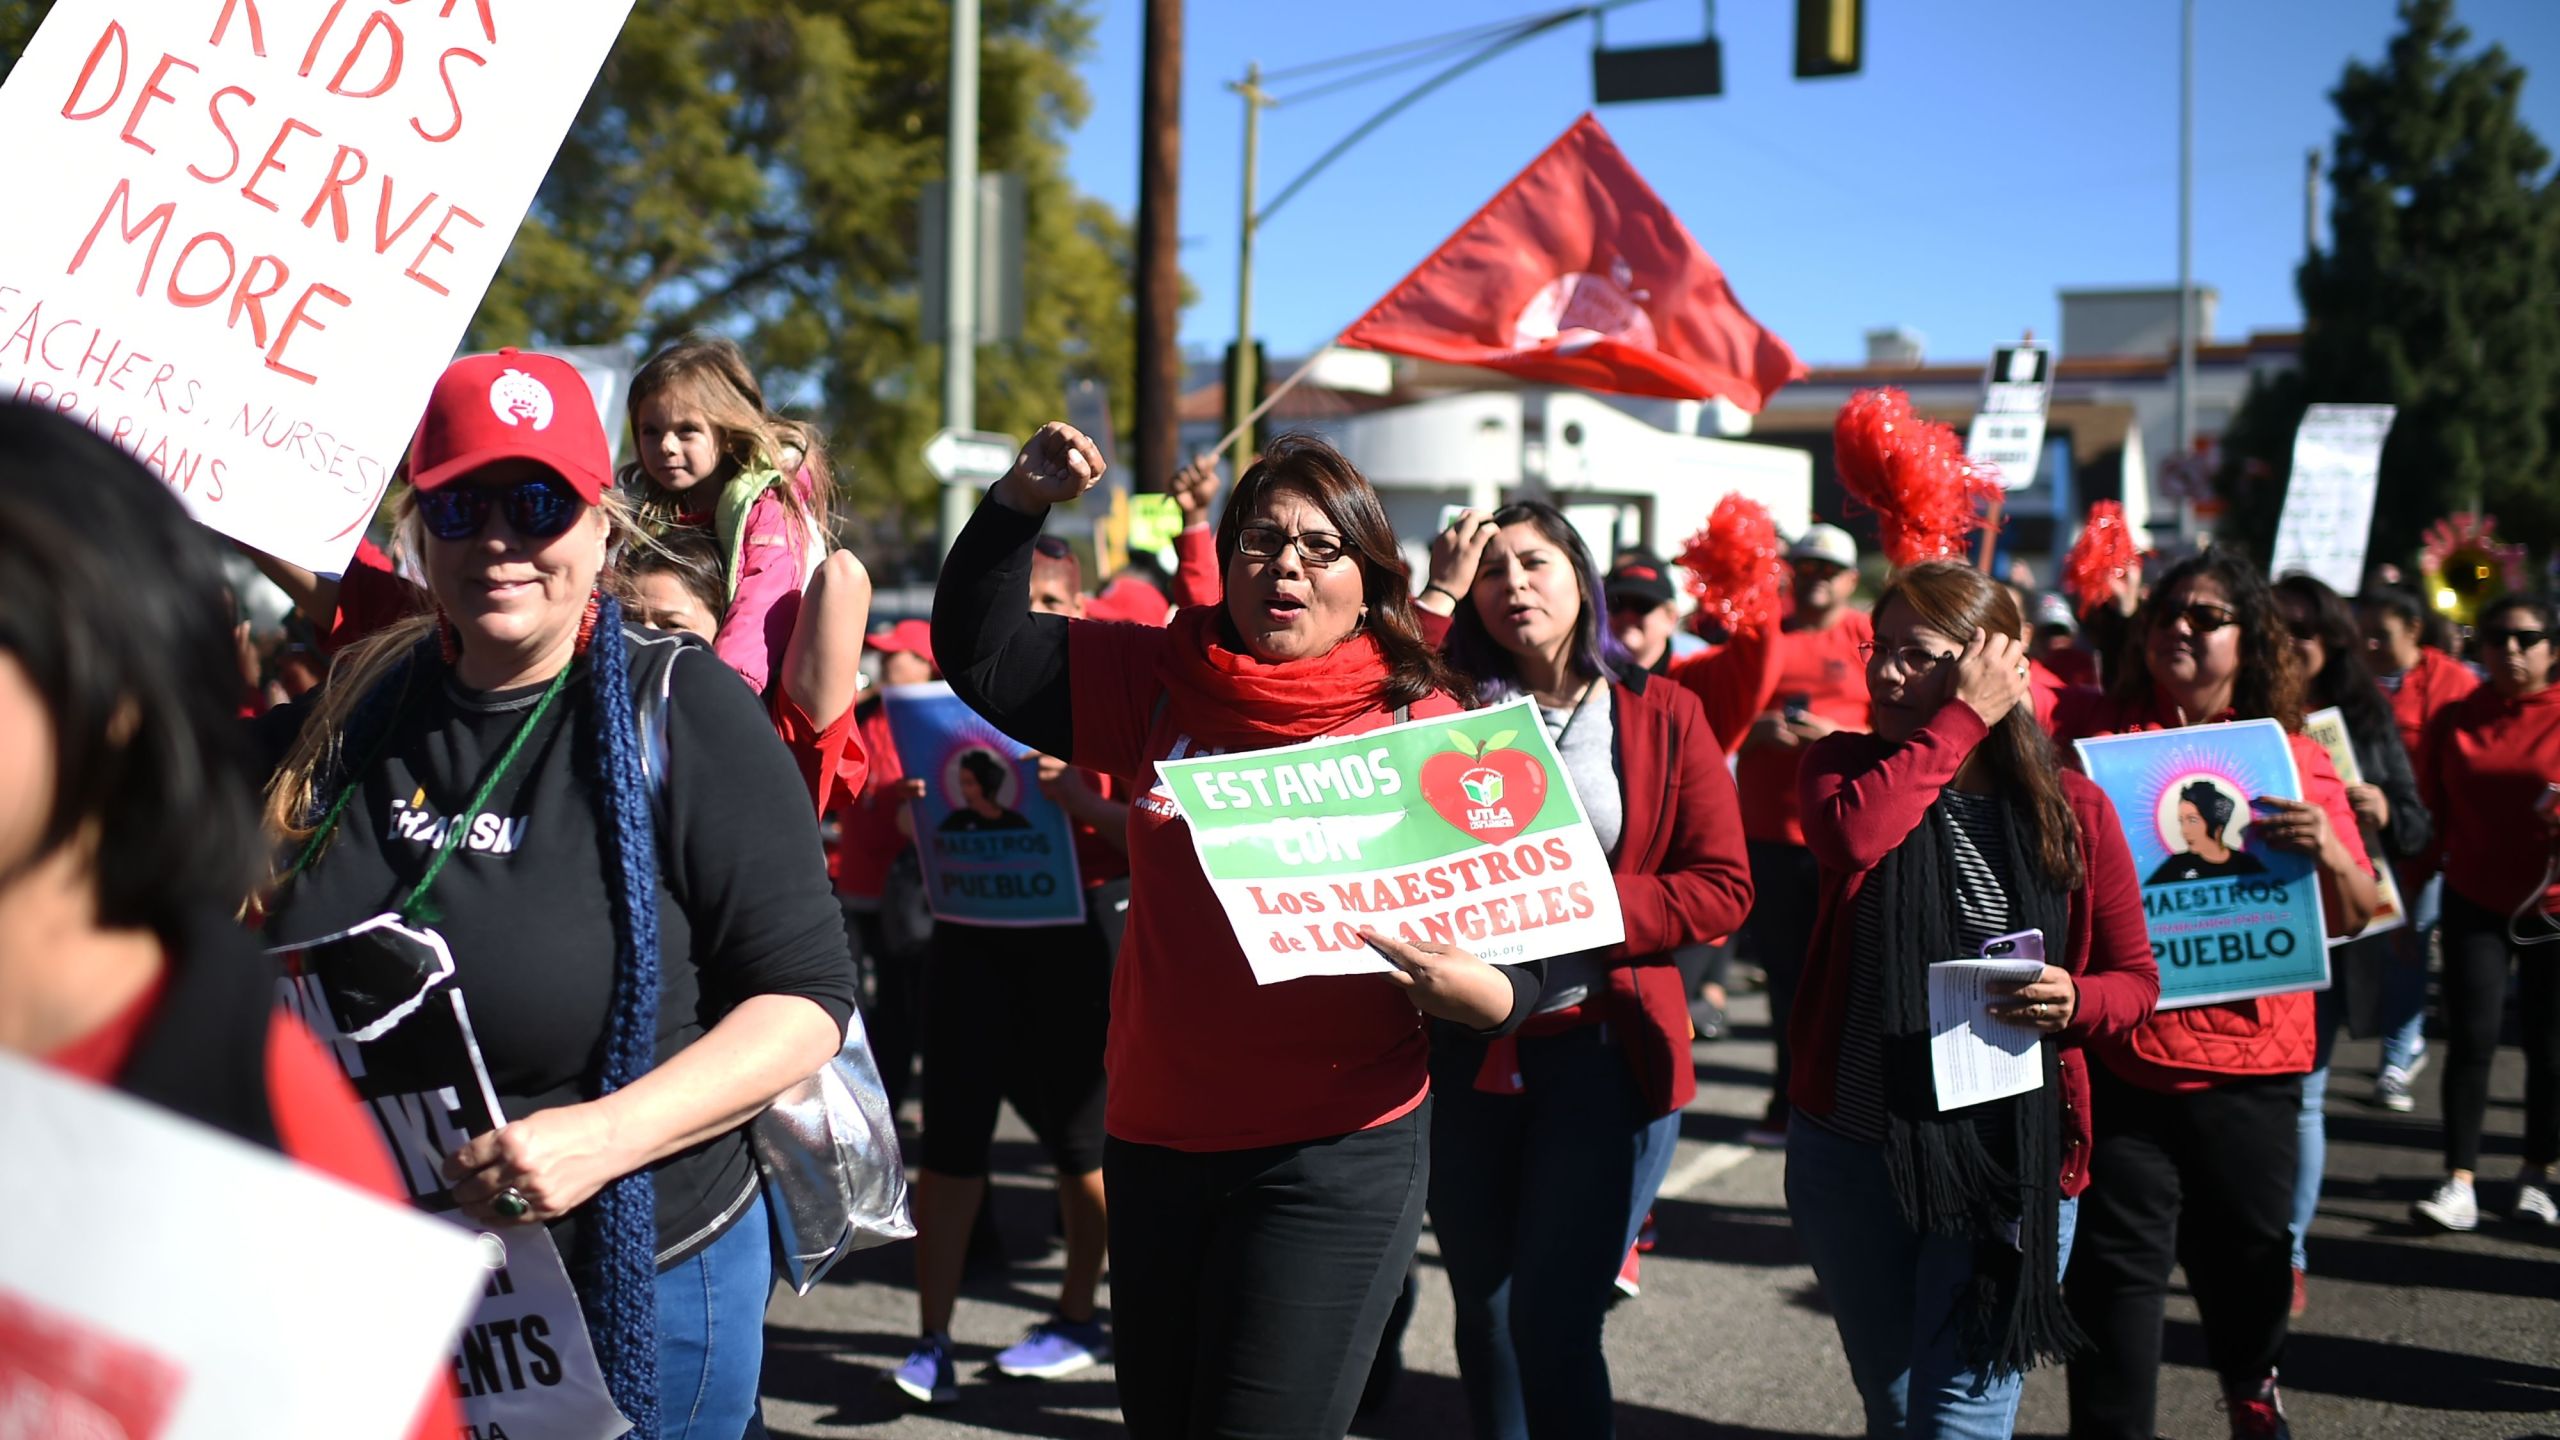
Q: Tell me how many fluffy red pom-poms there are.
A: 3